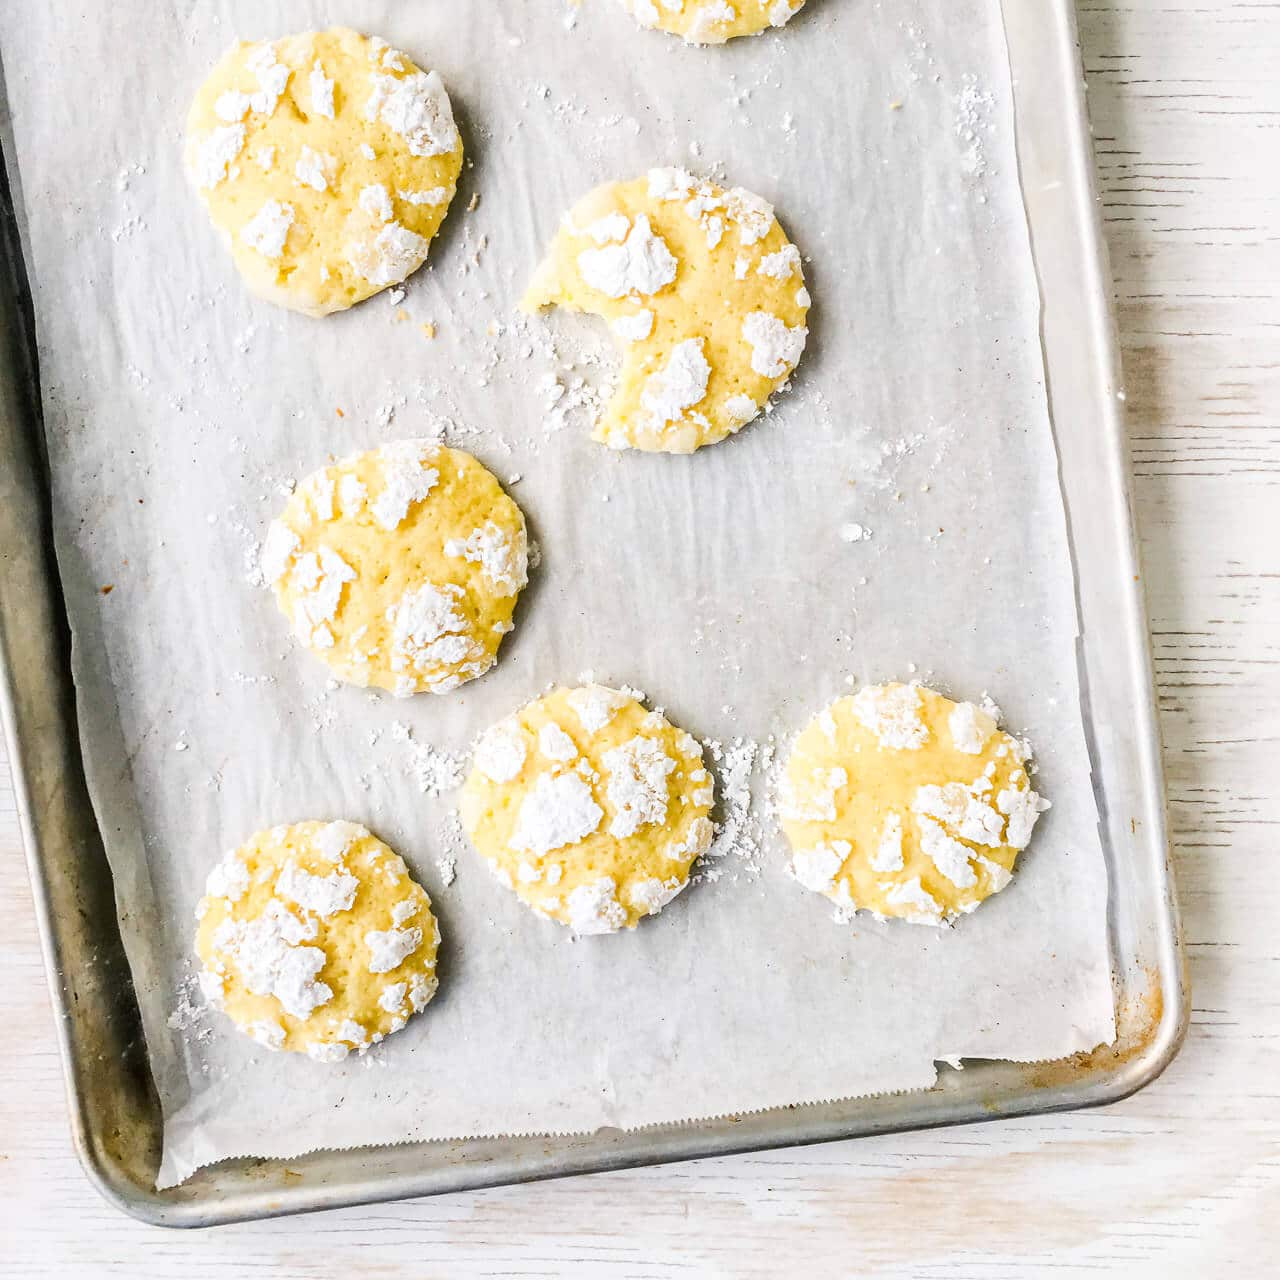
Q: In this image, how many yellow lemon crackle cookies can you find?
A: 7